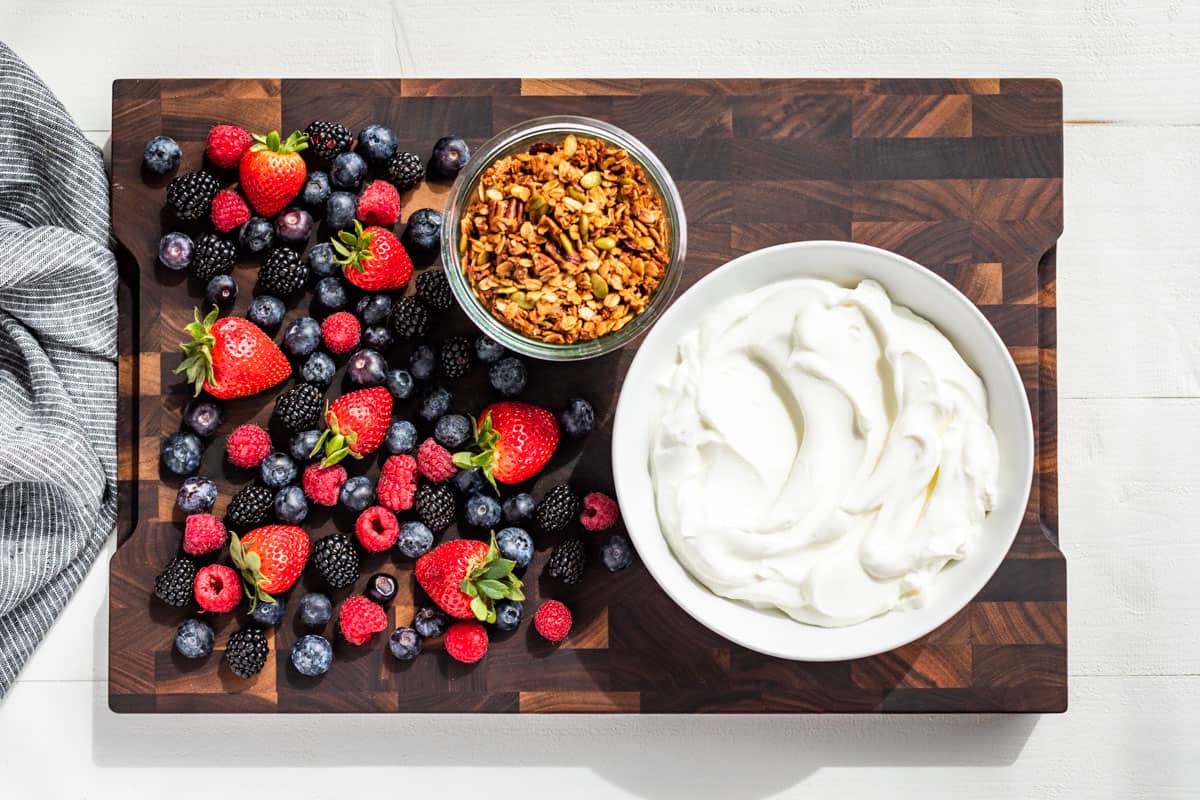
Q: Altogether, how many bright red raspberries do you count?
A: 15